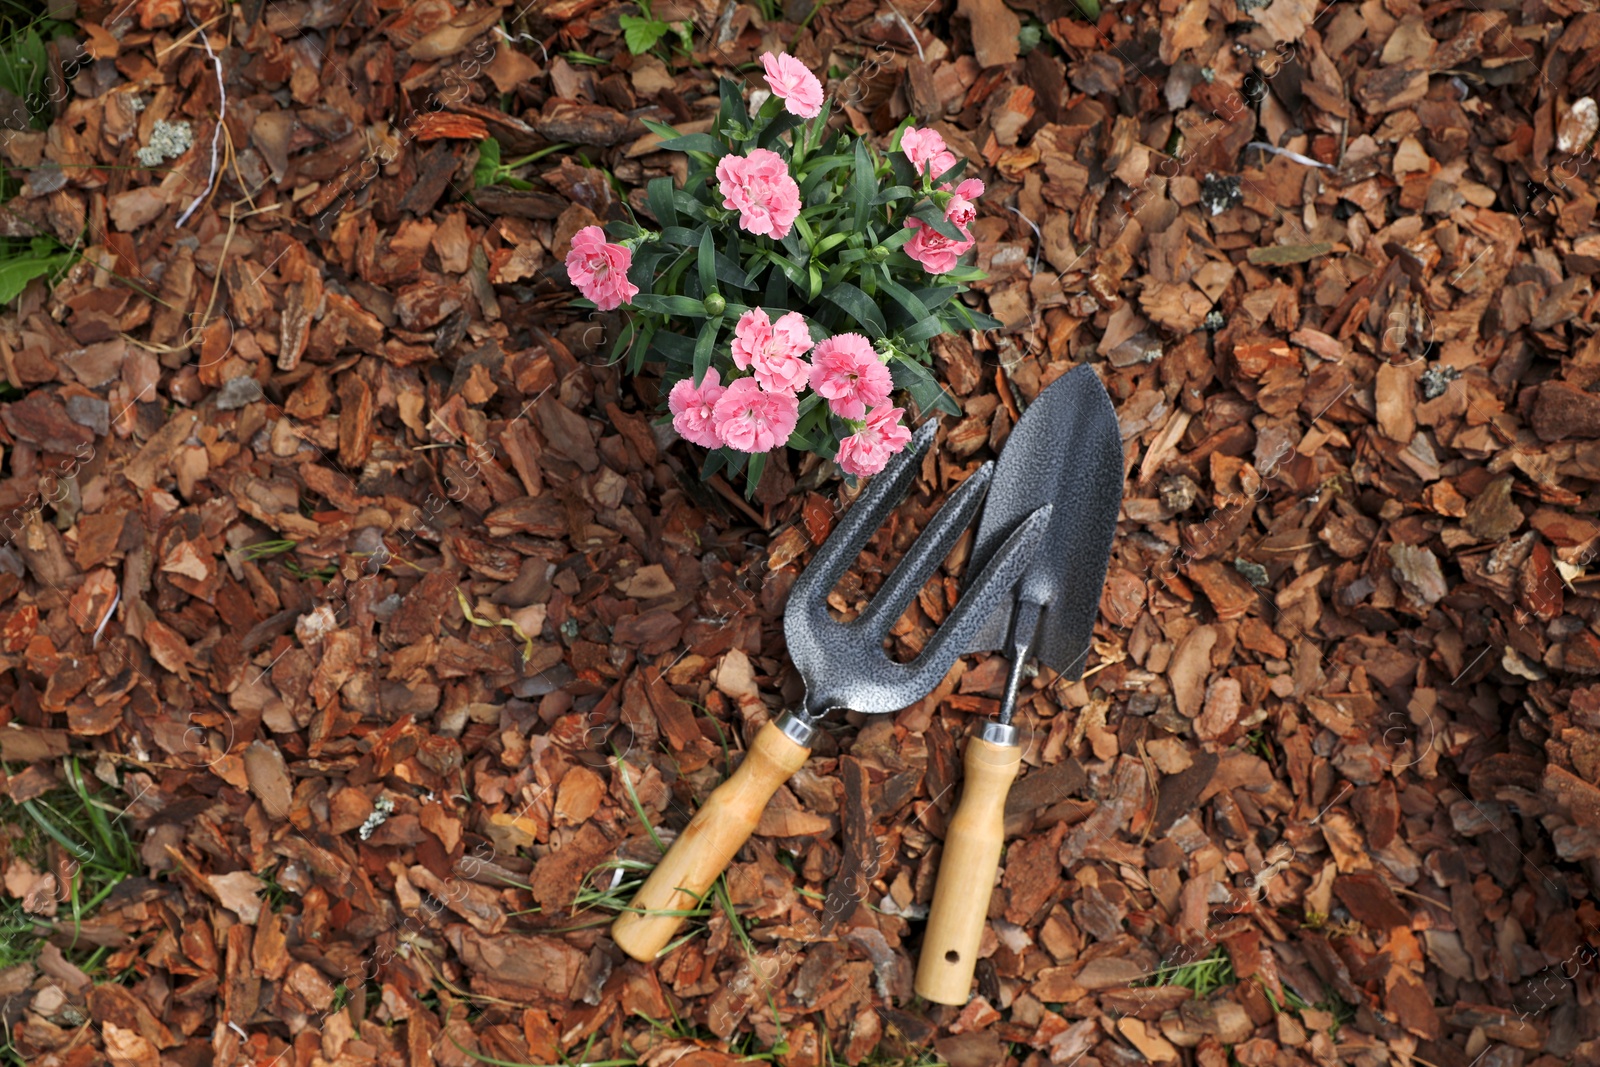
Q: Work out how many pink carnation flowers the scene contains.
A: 11